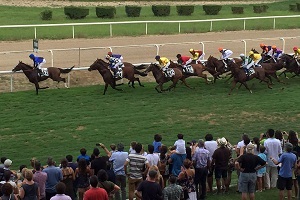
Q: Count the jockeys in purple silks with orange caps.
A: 1